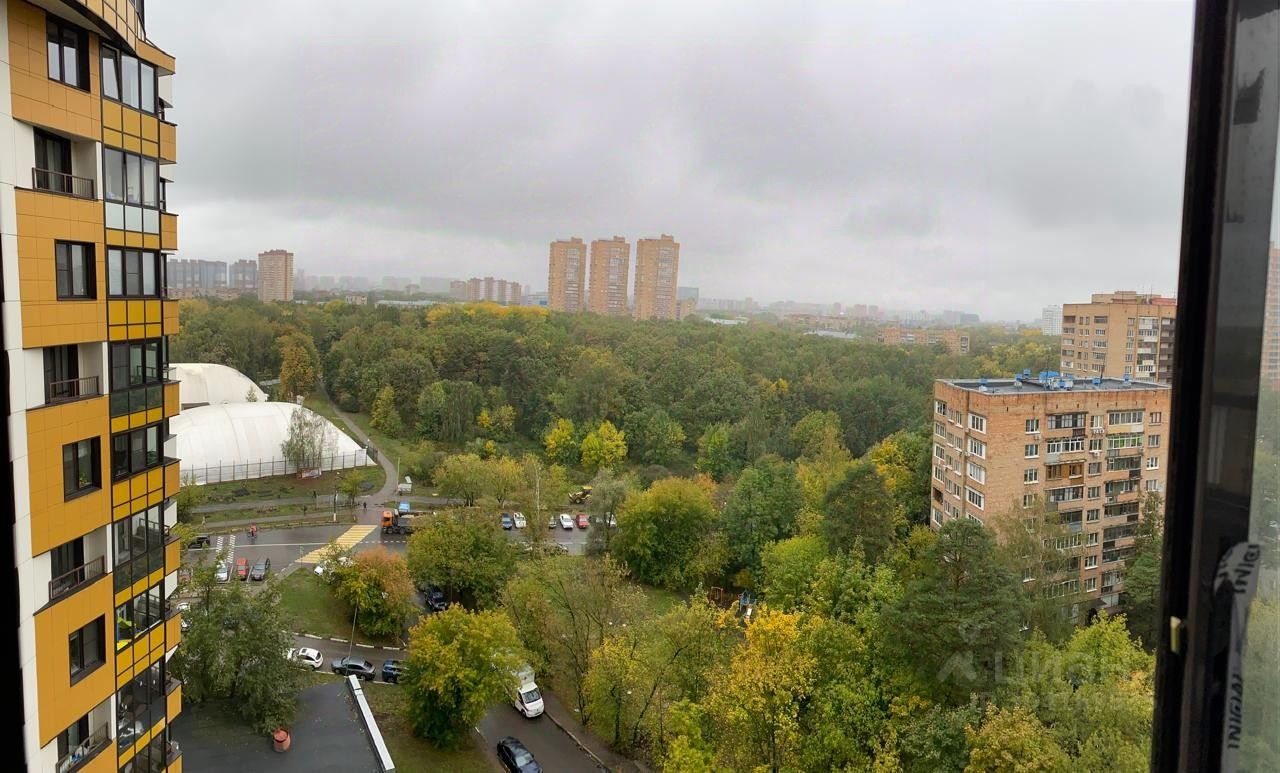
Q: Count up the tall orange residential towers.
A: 3